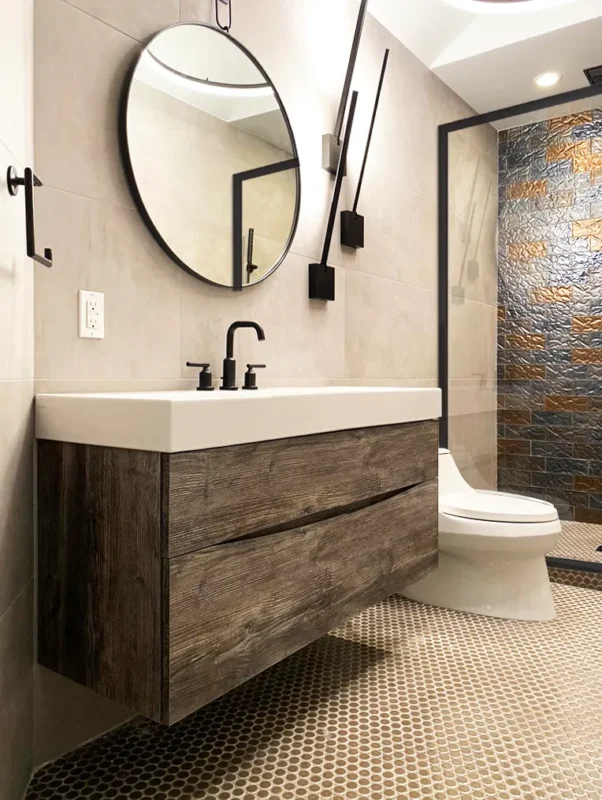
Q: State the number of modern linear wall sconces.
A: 3